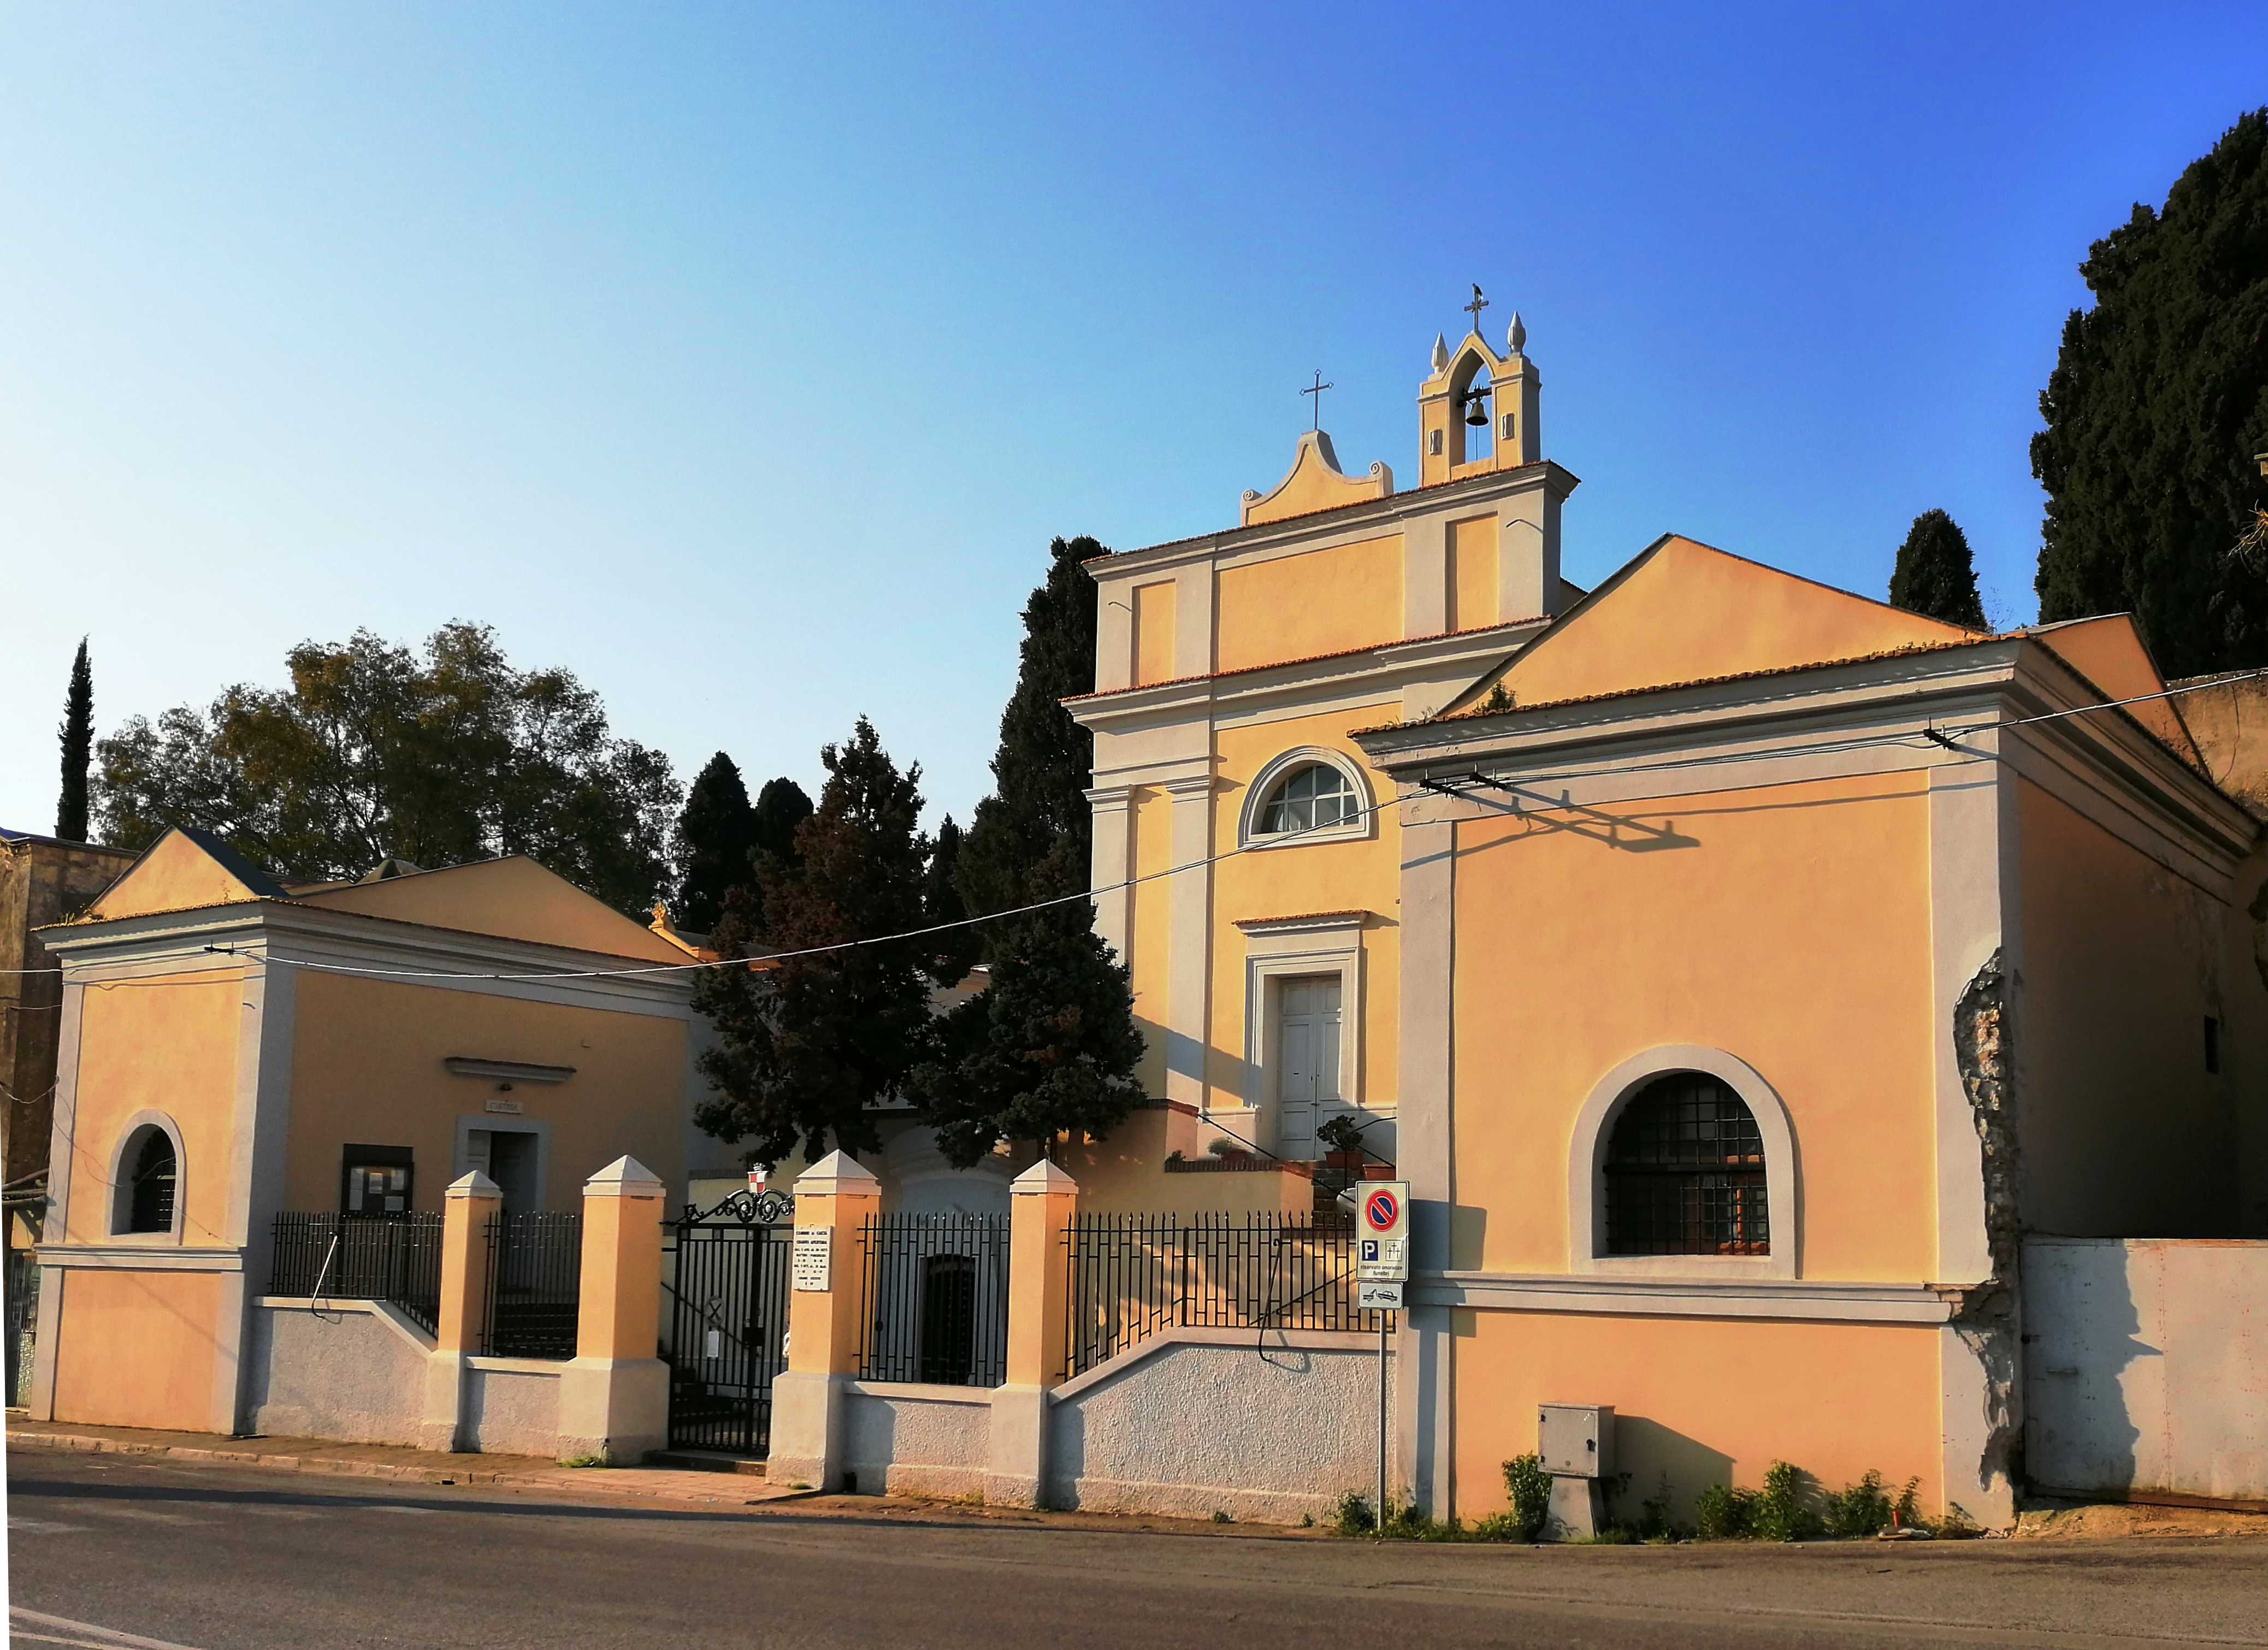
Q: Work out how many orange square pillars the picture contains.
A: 4